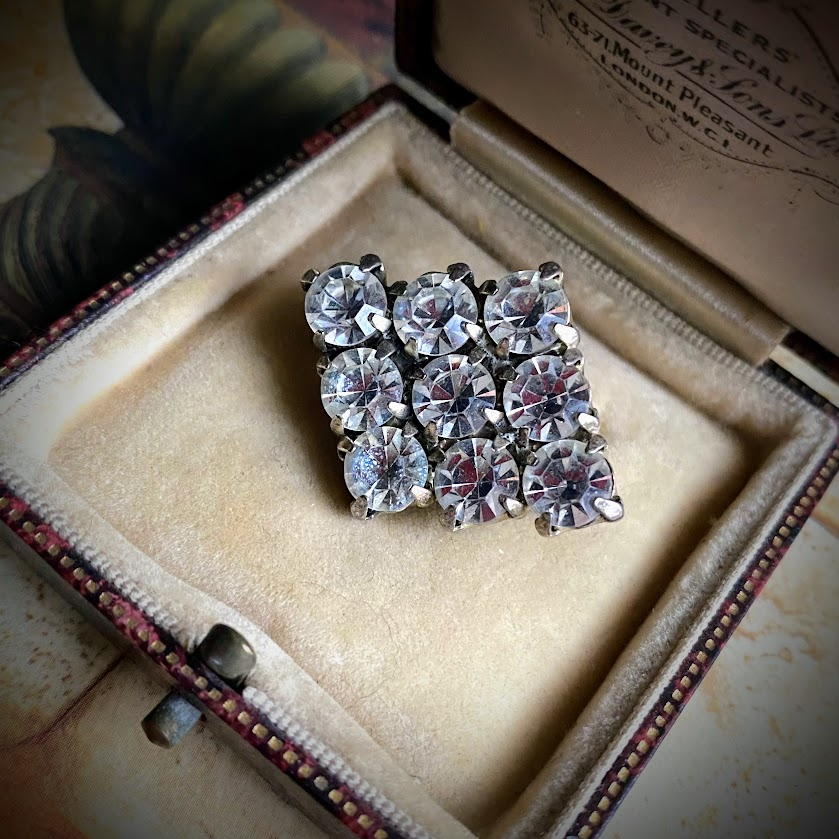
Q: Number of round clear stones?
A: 9